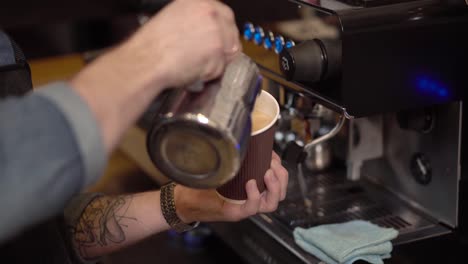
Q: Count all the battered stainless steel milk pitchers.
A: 1